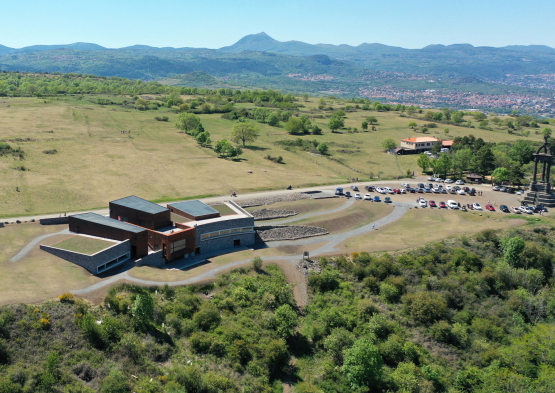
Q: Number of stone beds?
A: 3